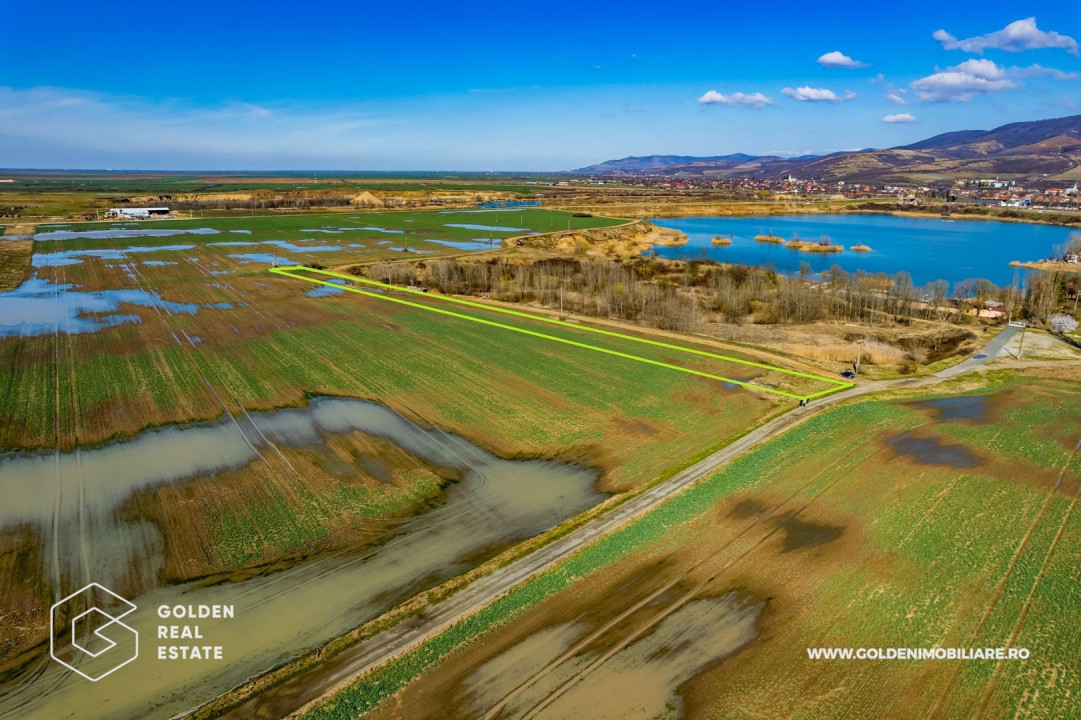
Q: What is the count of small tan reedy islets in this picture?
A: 4